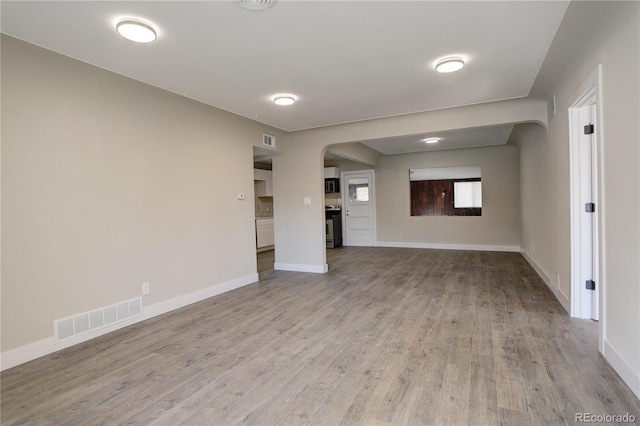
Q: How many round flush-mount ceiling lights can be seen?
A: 4